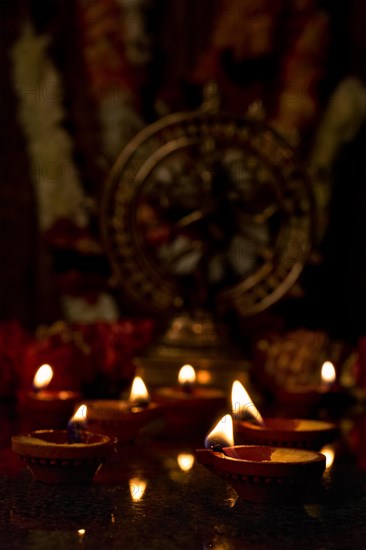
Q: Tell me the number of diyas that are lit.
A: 7